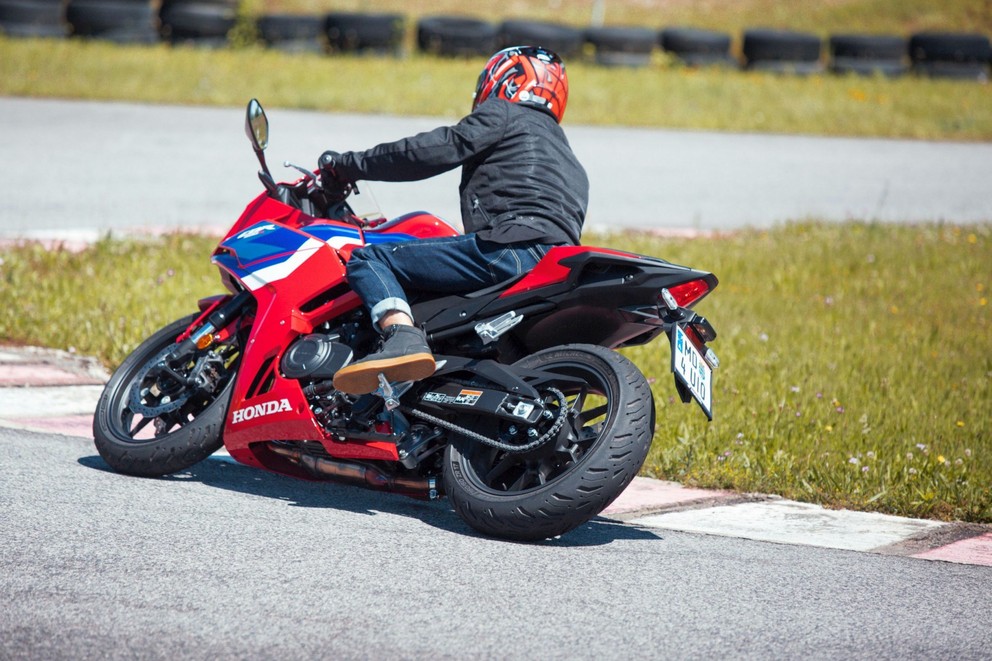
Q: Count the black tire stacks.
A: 12